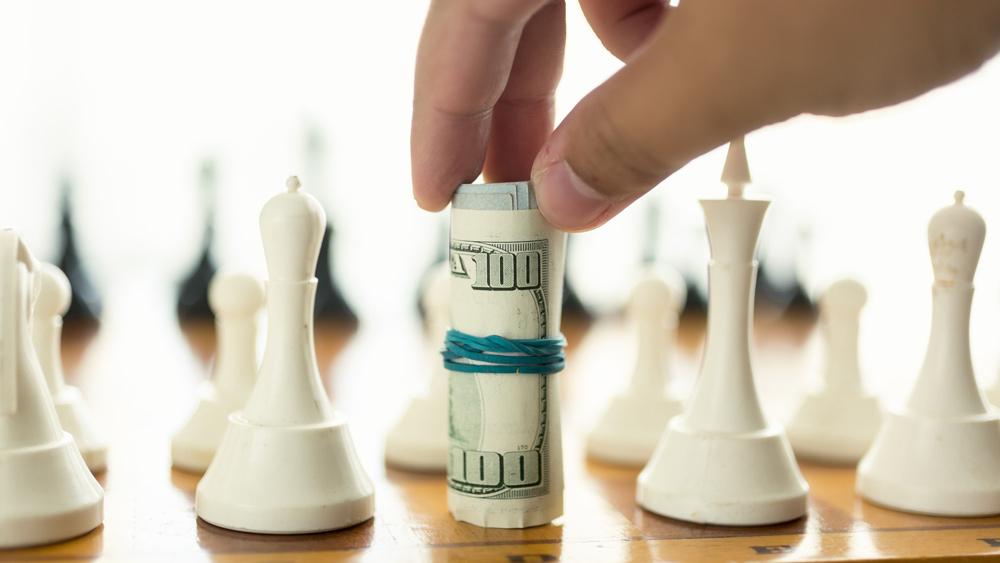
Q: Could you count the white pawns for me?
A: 5